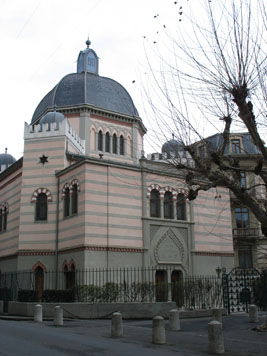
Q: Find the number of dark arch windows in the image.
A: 12